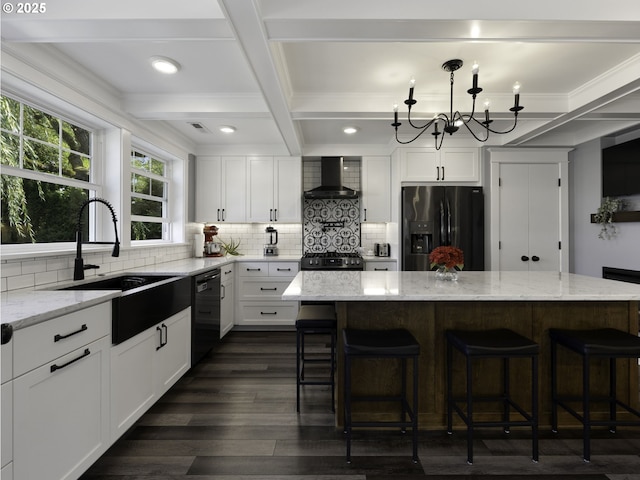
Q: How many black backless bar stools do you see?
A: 4